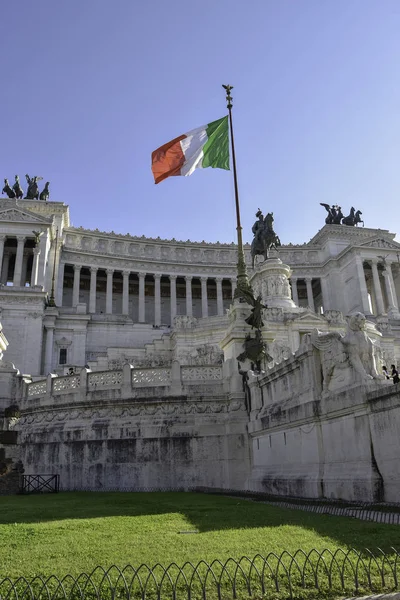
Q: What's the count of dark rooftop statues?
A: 2